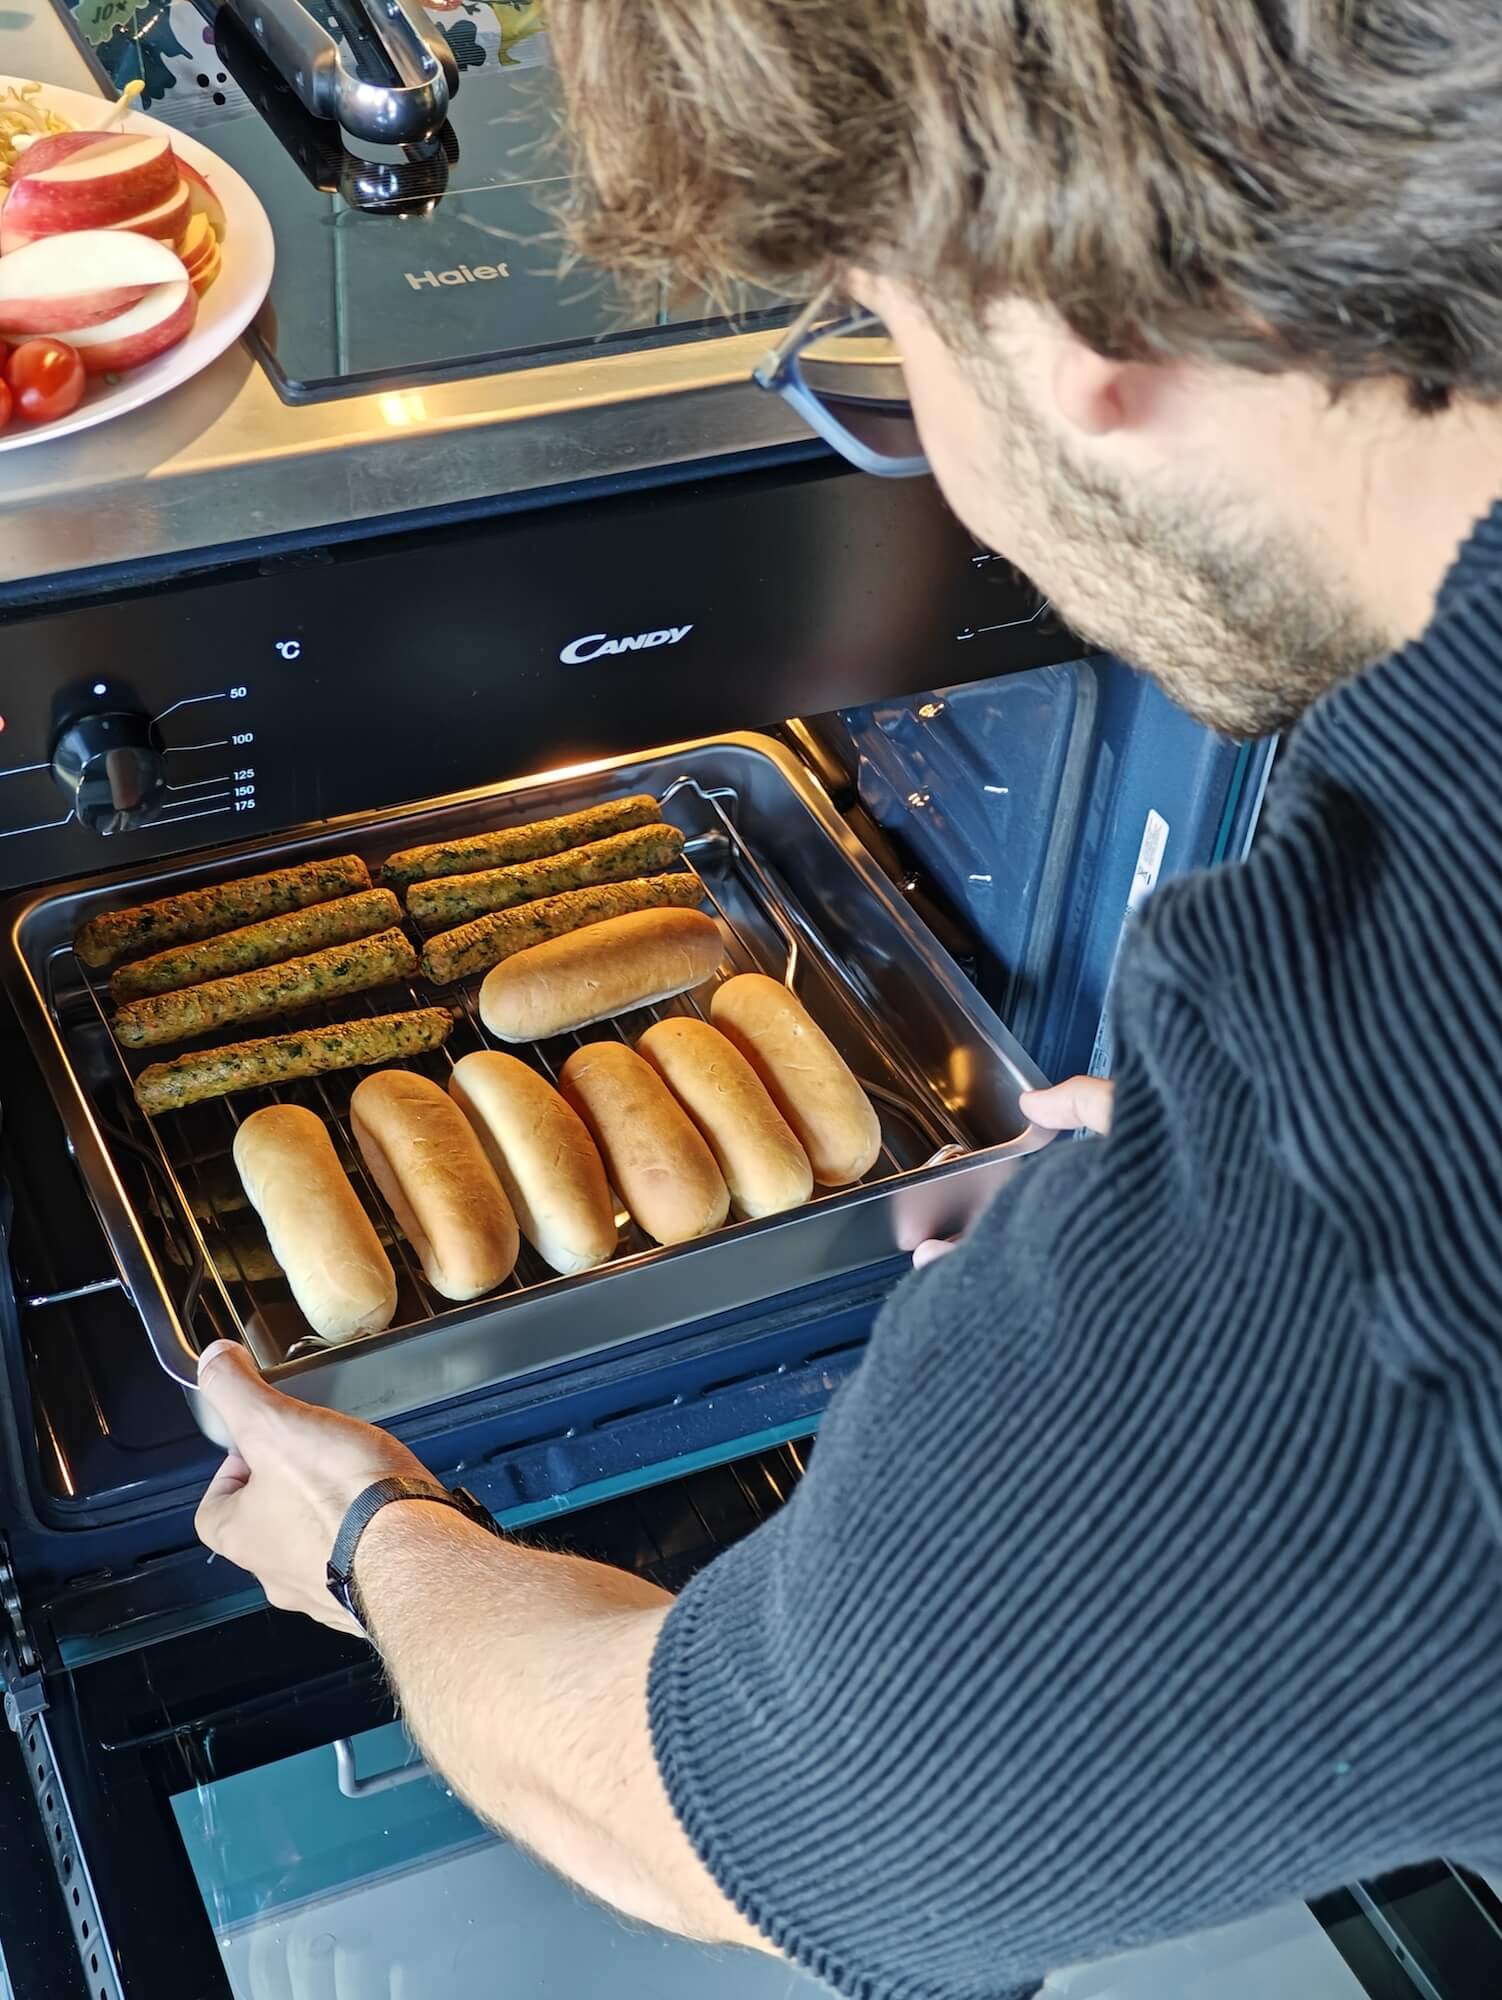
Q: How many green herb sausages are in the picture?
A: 7